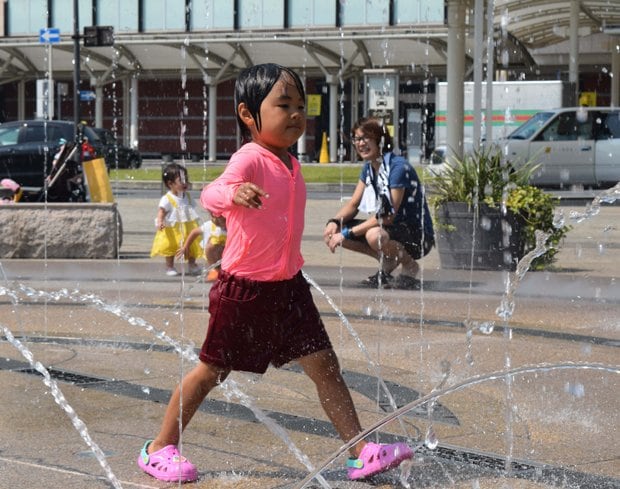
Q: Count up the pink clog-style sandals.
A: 2